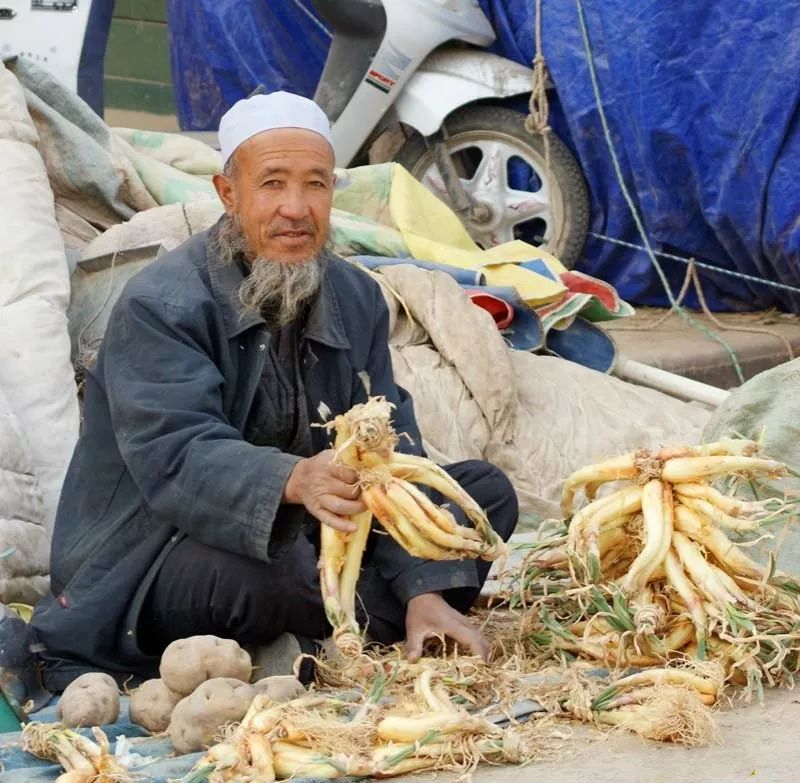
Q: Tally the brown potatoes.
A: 5